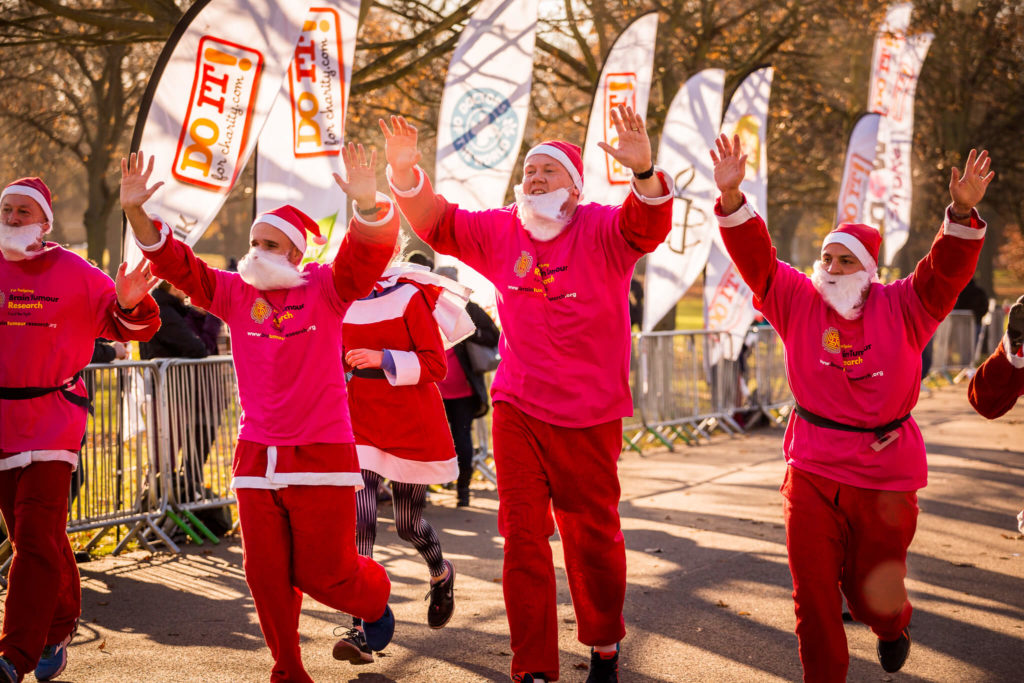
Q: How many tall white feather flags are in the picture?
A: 9